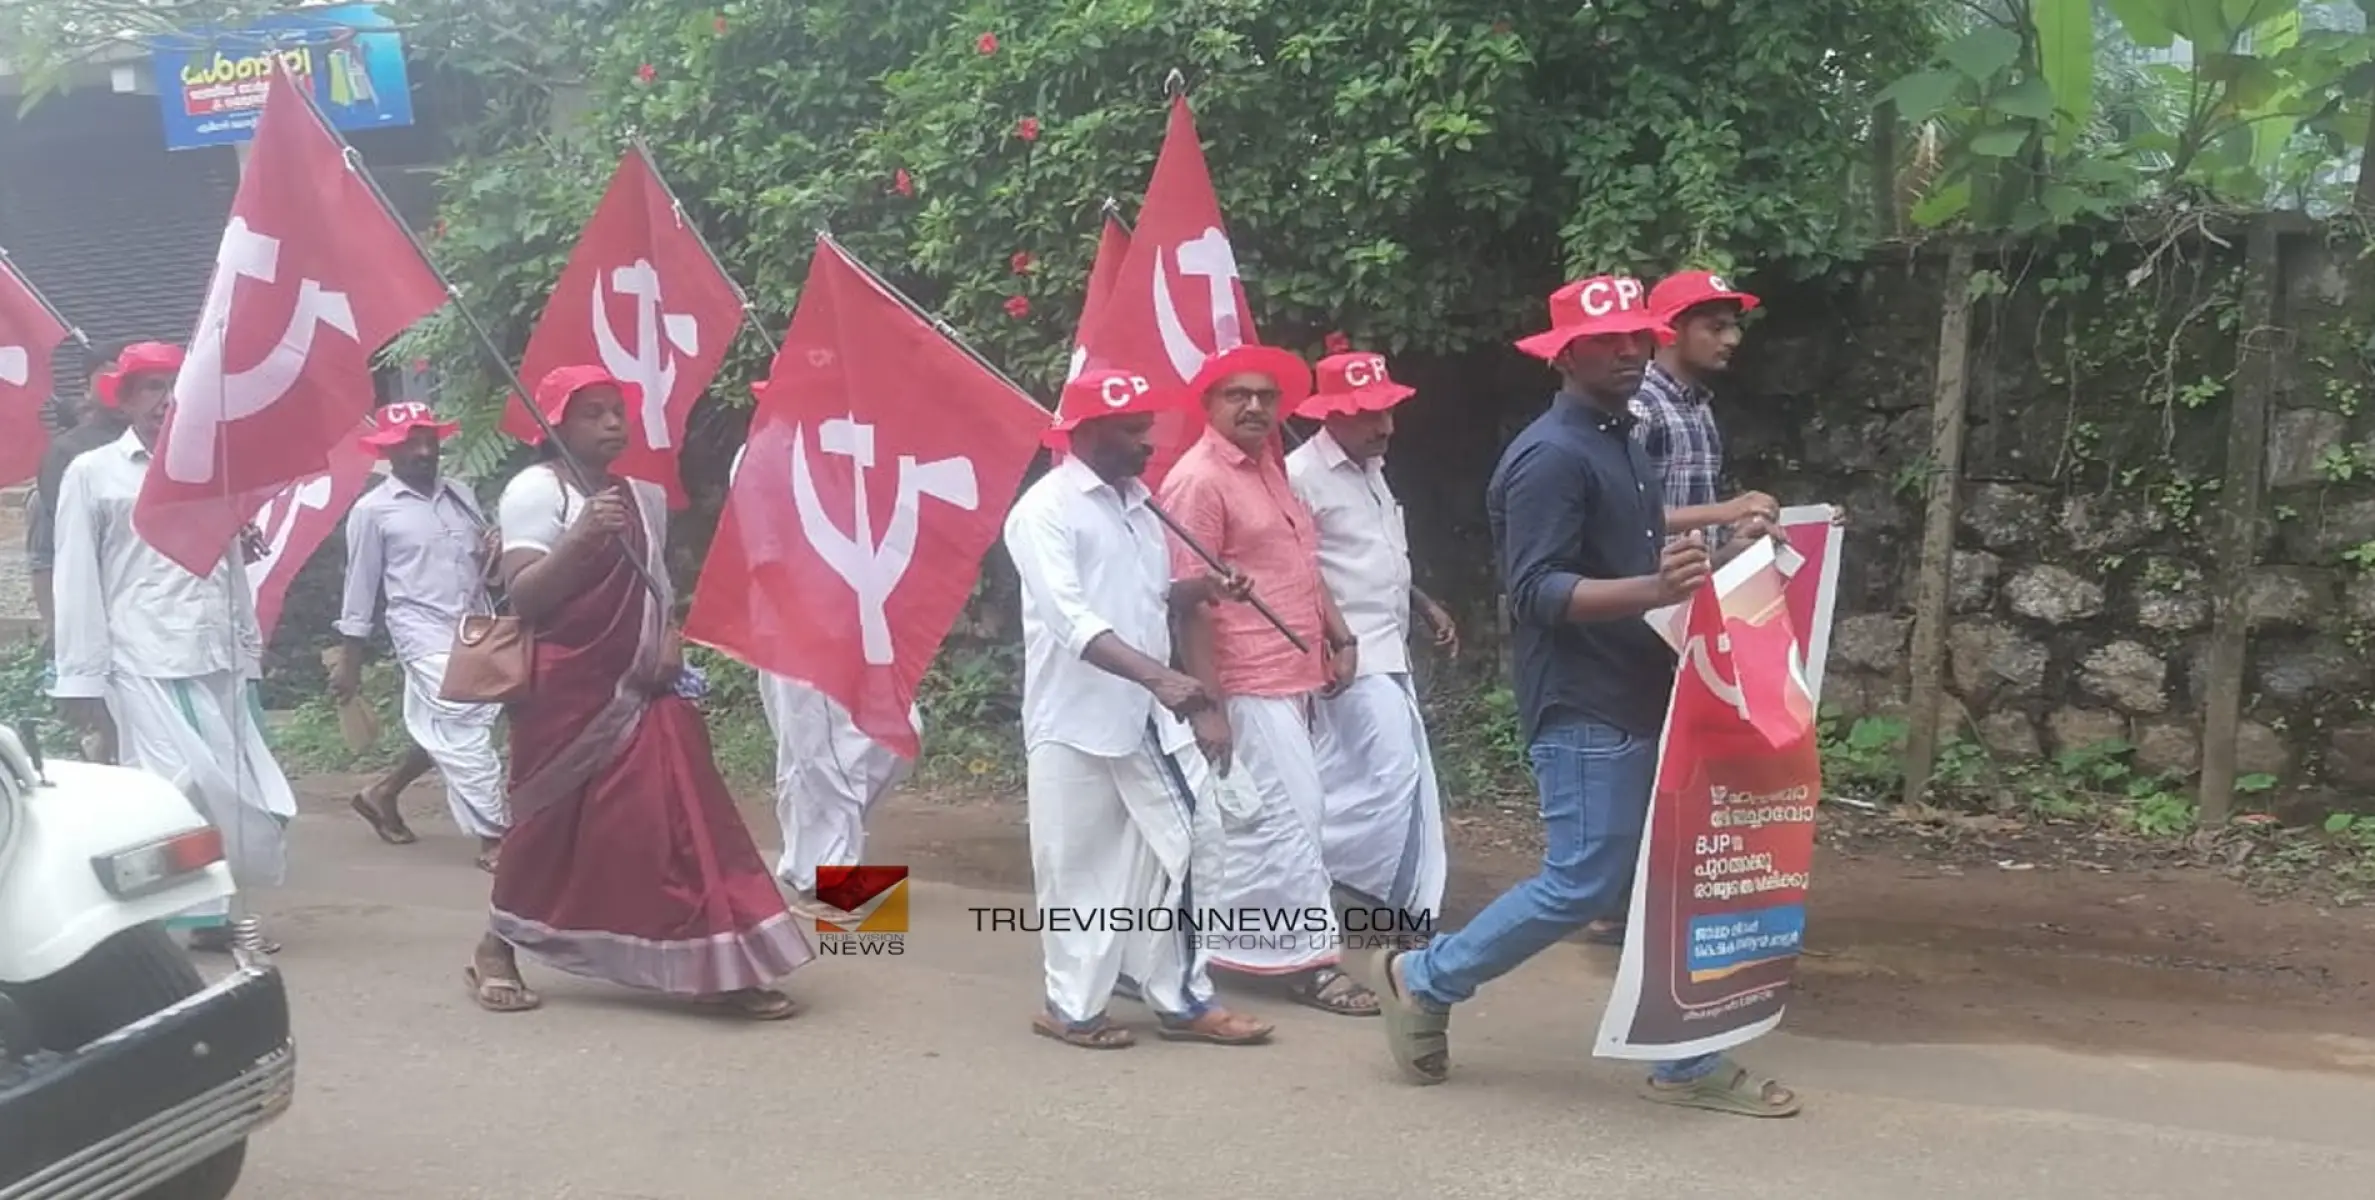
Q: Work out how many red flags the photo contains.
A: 7